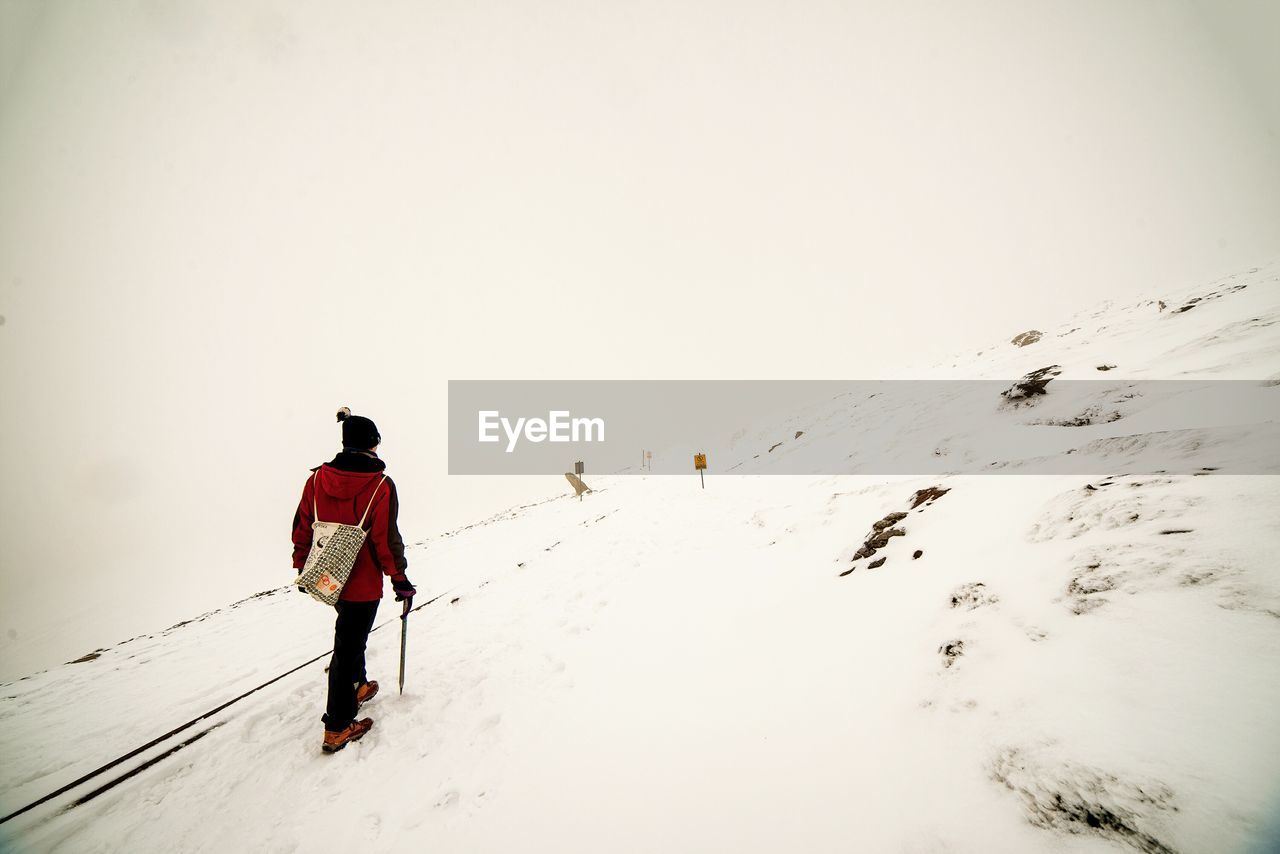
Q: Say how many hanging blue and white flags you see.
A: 0